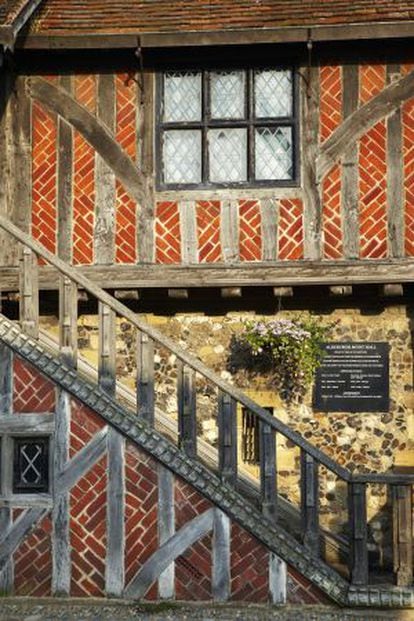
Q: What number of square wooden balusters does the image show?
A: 10